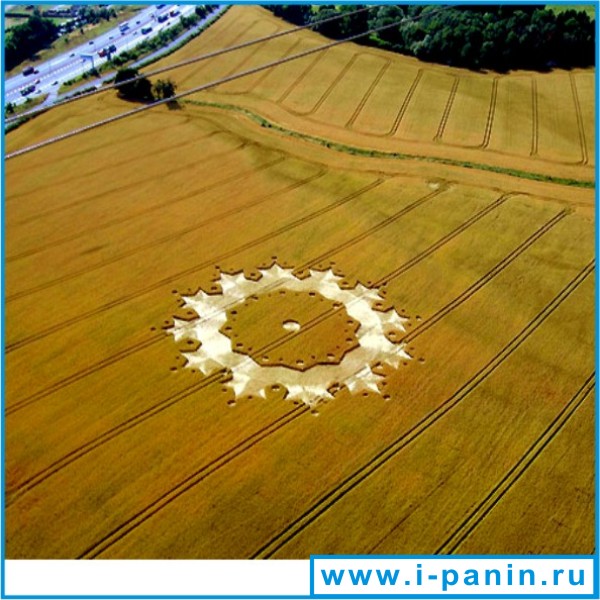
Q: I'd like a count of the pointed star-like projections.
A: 12